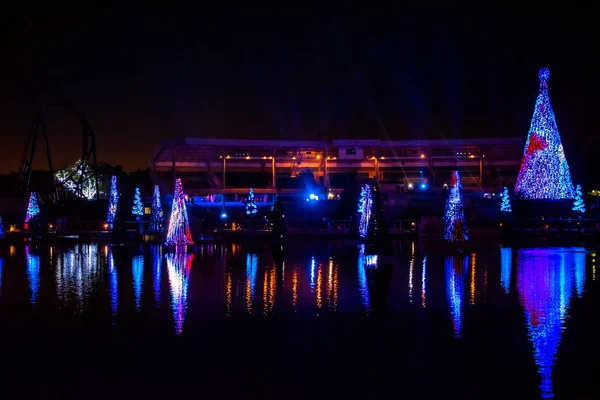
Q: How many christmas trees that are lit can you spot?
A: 12